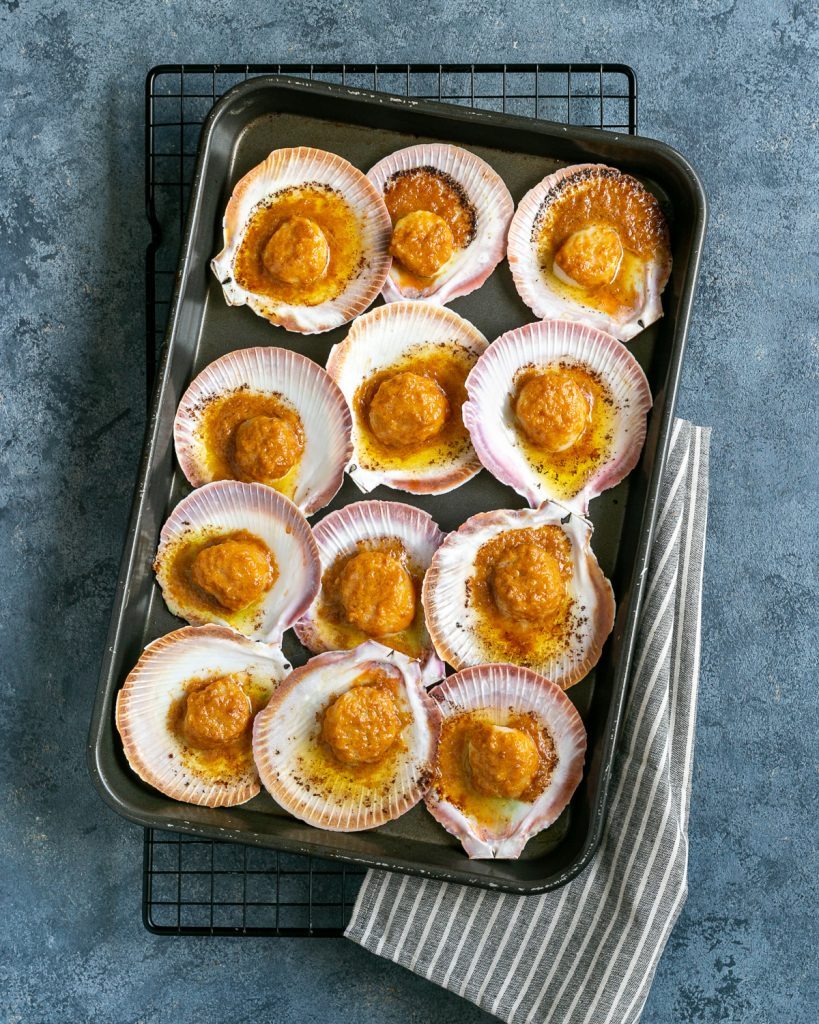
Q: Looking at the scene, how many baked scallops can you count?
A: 12